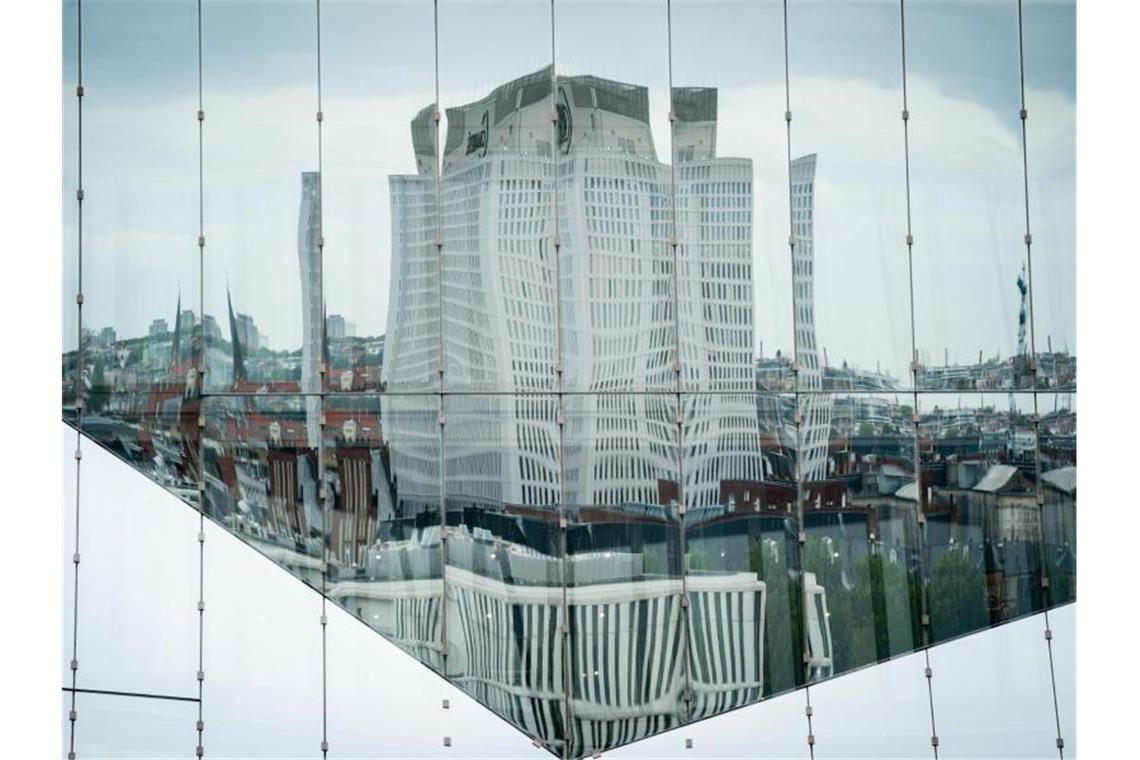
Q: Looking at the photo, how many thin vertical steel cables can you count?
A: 9